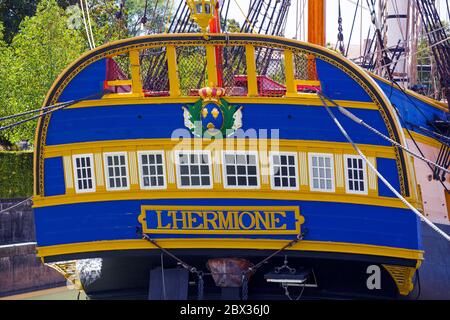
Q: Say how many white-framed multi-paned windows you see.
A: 8